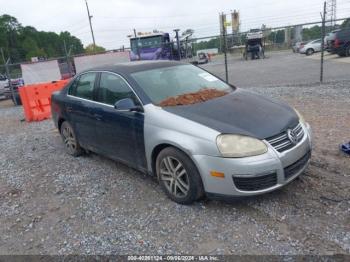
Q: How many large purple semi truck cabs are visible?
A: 1